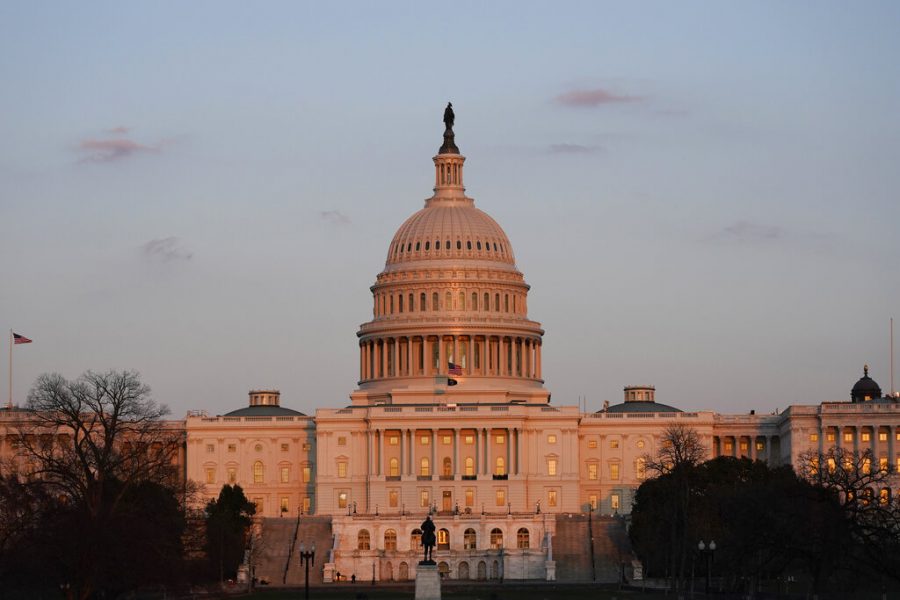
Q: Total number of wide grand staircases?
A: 2